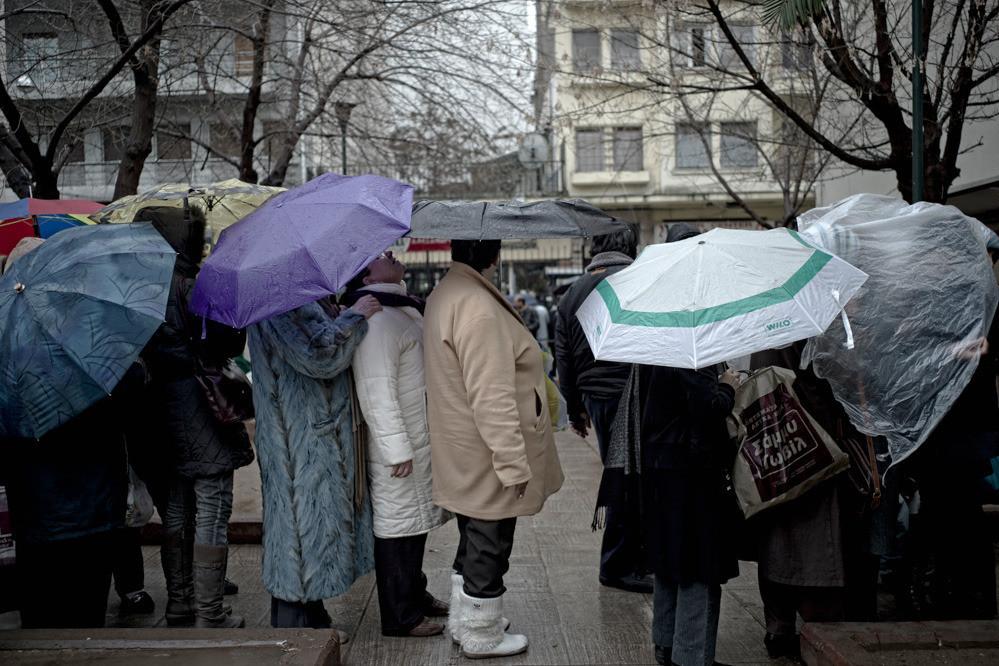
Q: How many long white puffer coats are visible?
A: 1